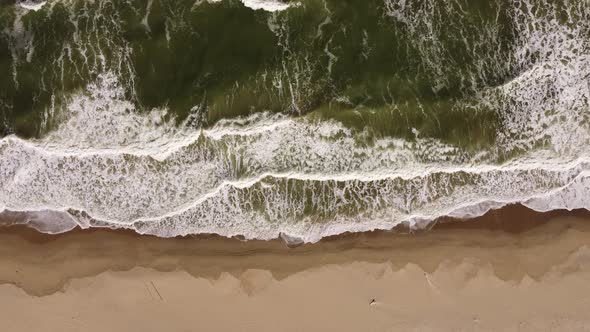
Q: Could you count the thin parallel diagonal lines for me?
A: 2